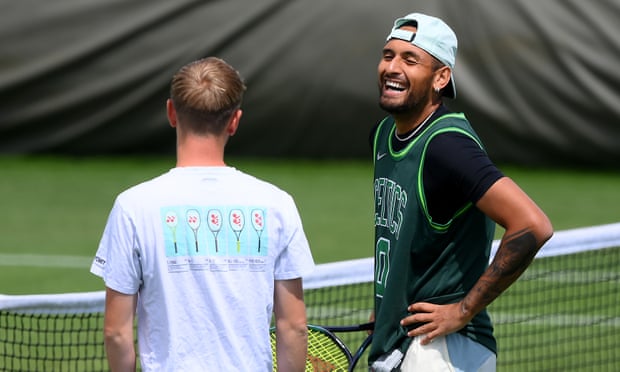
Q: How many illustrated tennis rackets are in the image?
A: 5